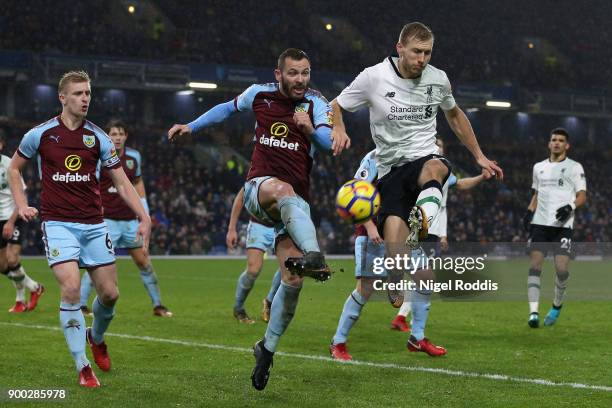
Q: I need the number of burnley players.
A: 5